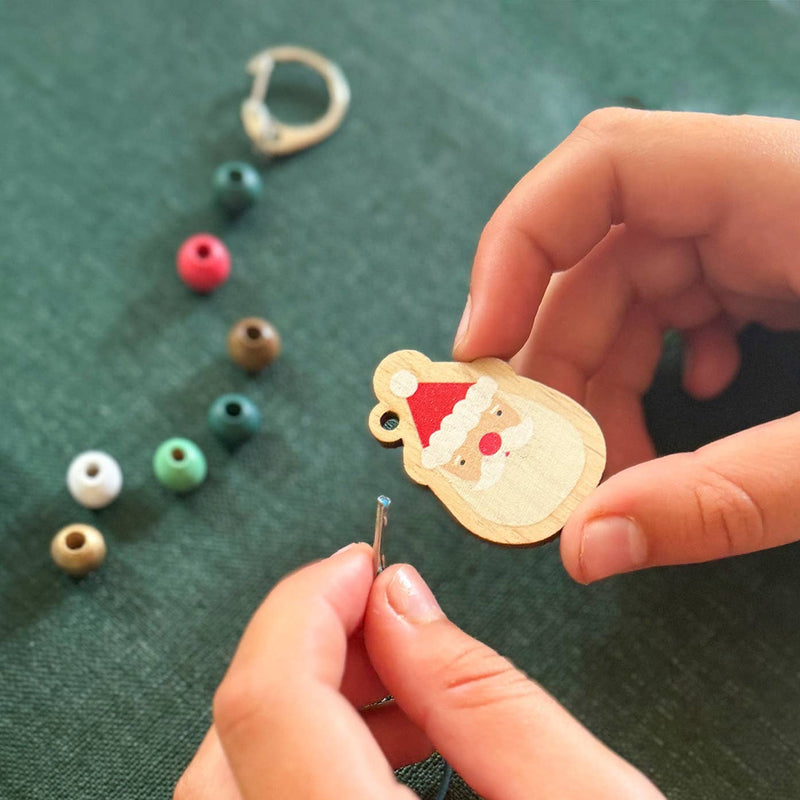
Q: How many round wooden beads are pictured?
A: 7